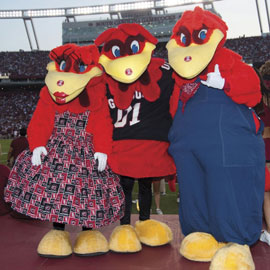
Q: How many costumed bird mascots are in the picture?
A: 3